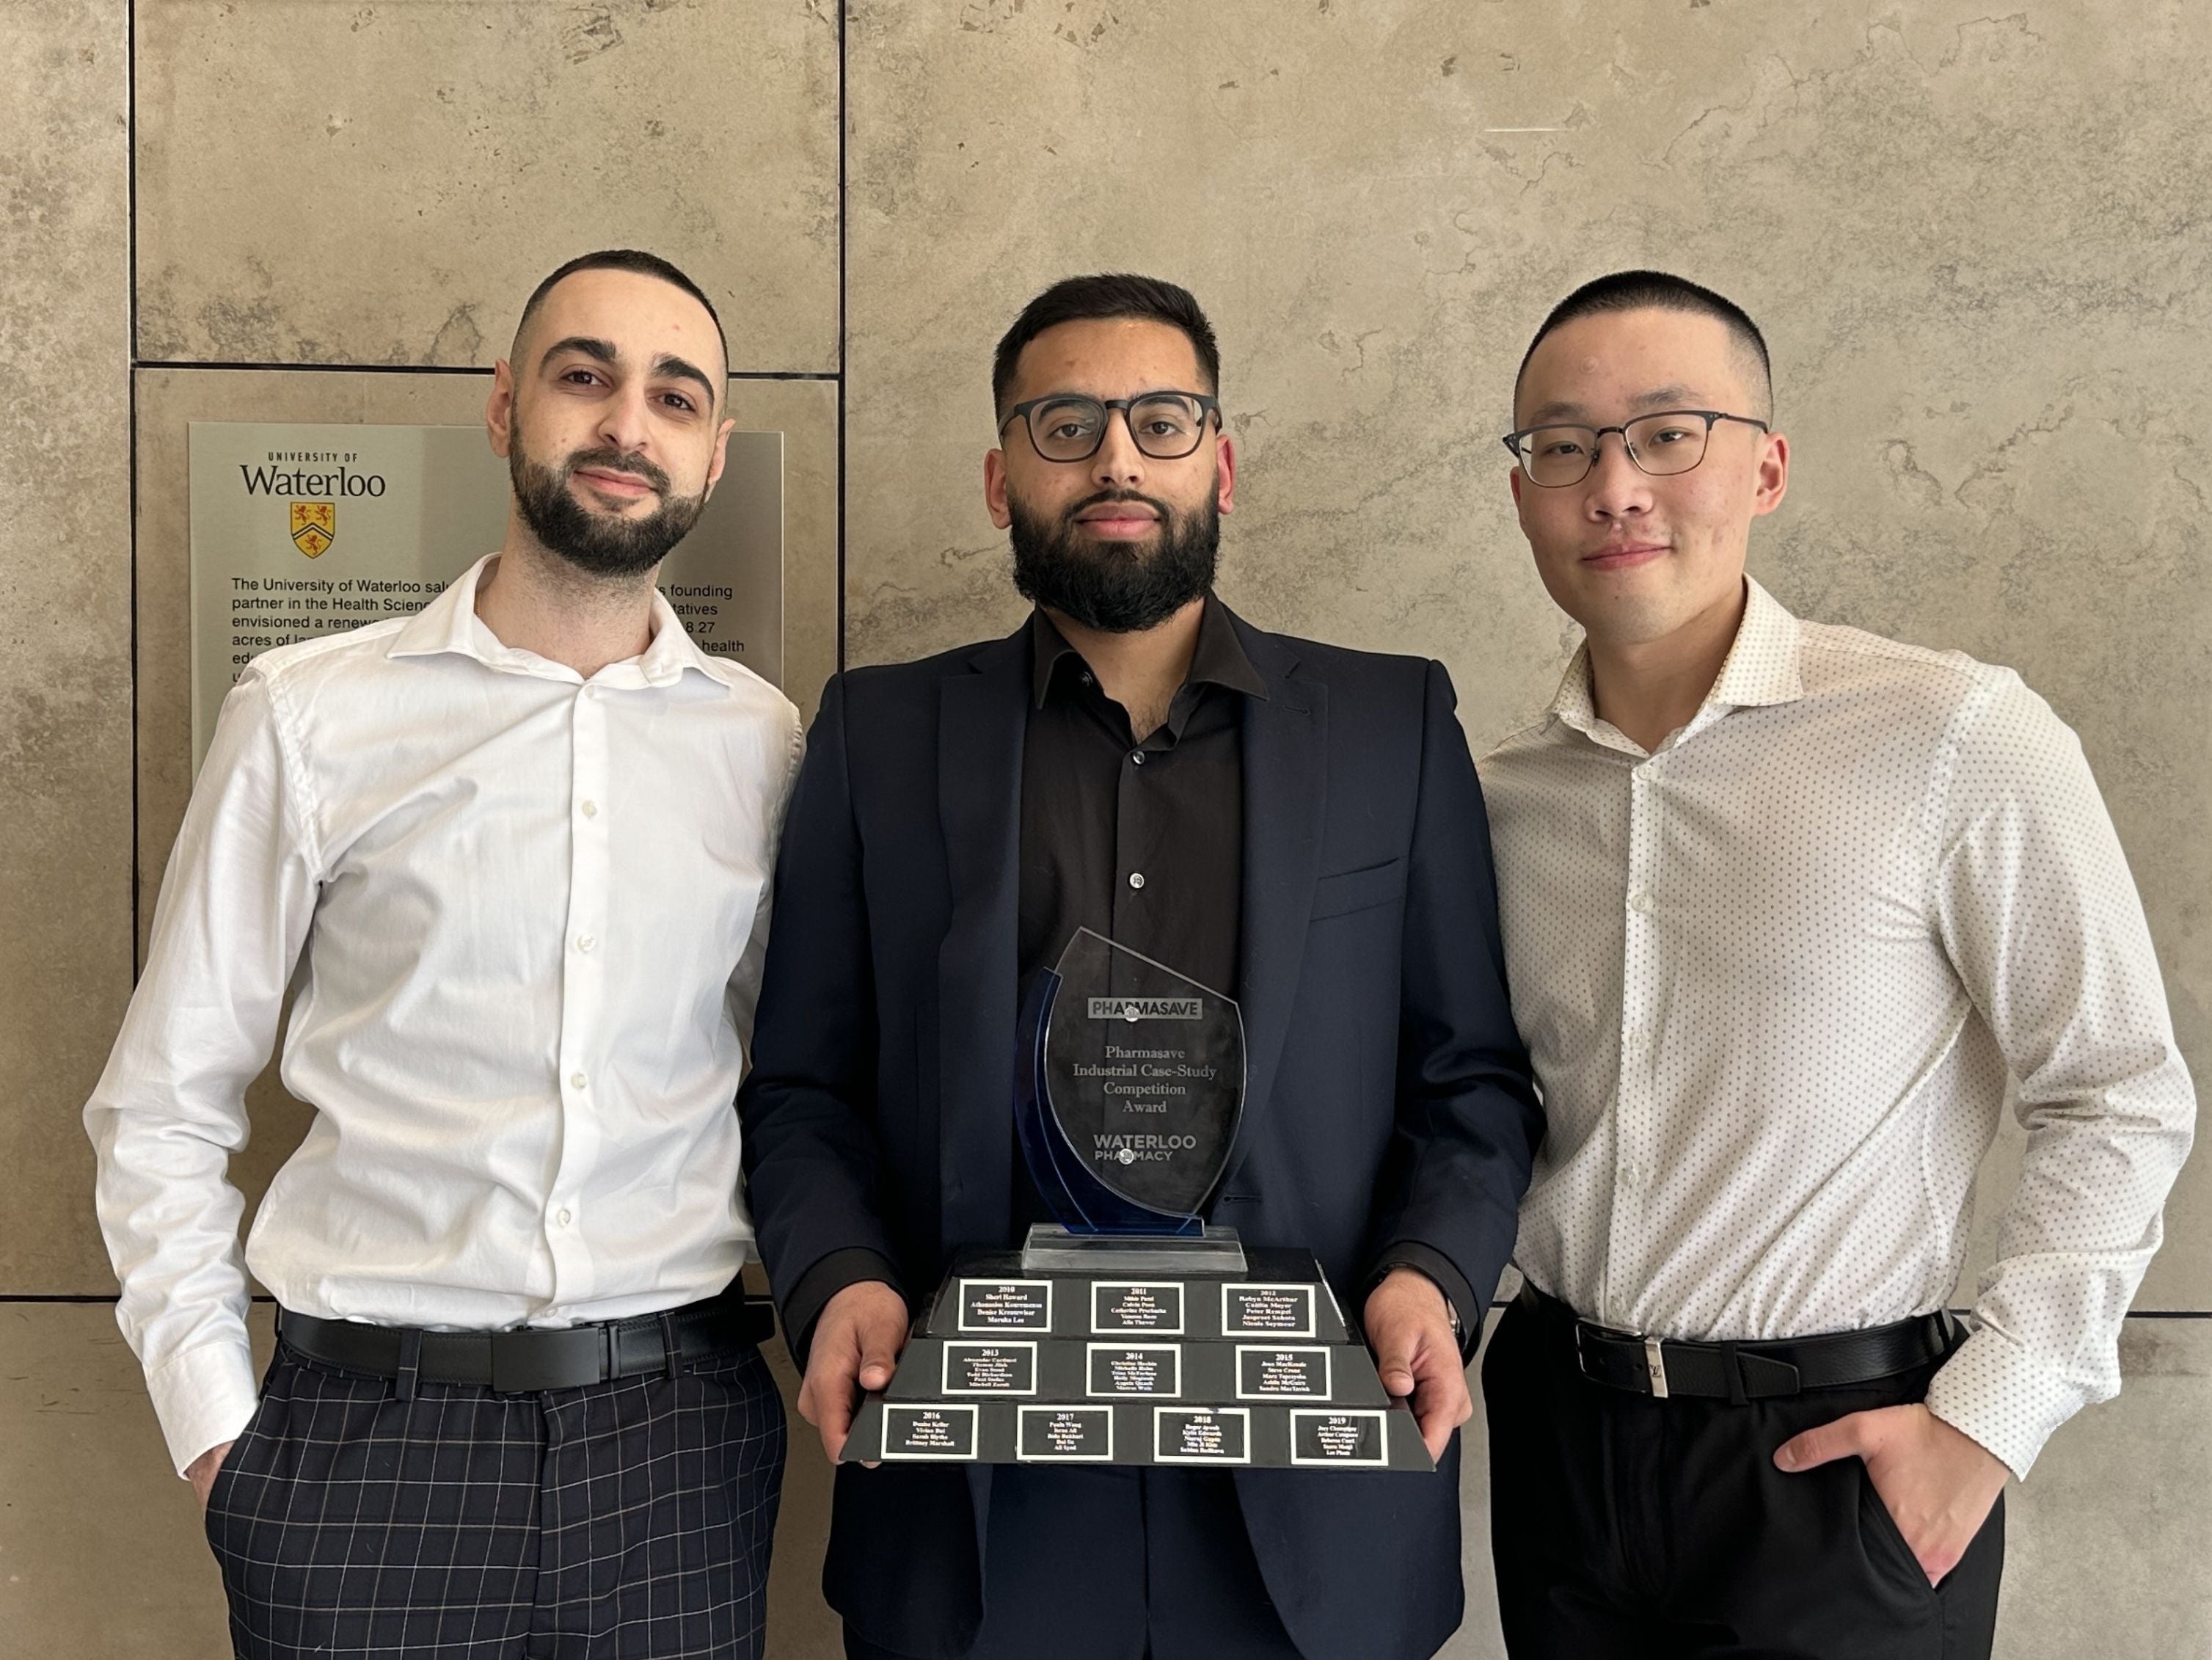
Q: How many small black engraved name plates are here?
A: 10